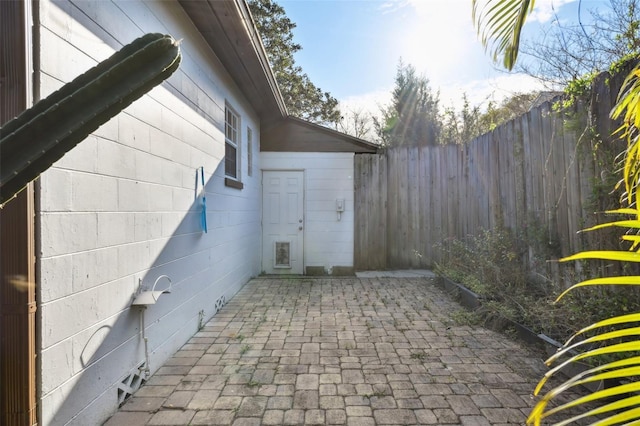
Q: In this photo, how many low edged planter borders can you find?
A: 1